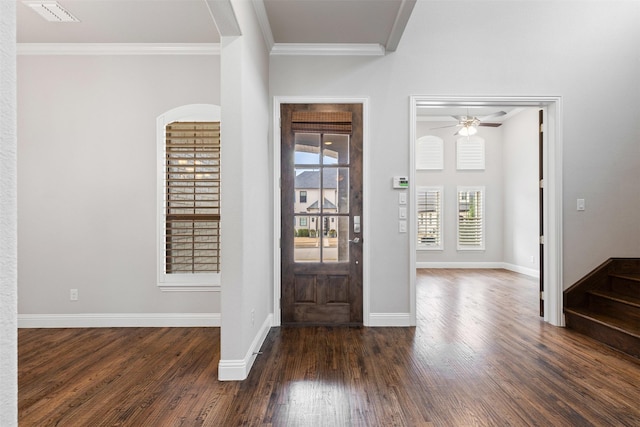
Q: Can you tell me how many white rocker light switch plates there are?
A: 4